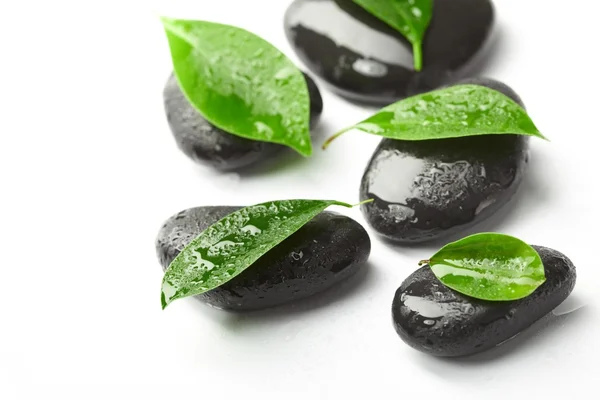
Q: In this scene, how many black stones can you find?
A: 5